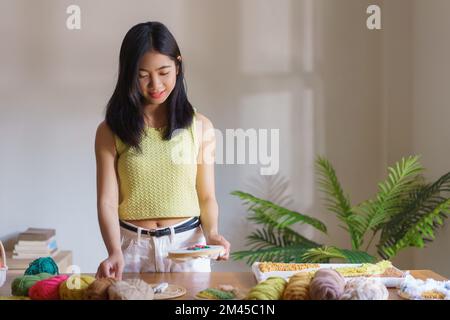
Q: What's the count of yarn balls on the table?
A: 10